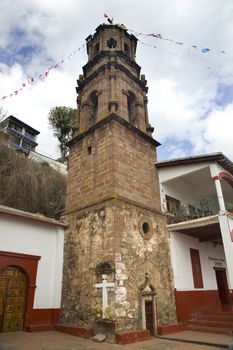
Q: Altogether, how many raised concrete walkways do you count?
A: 1